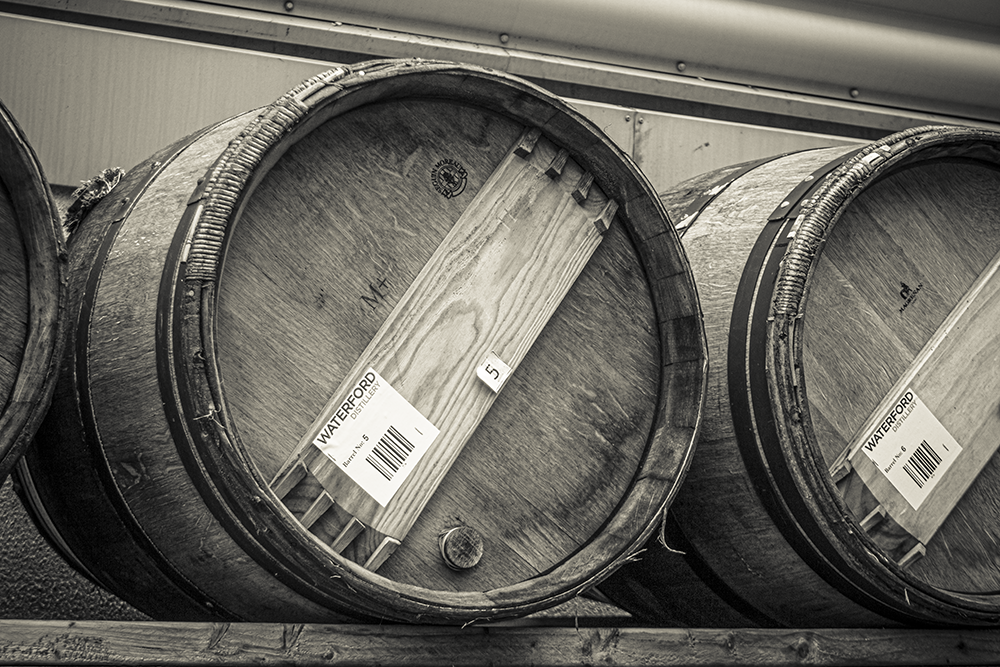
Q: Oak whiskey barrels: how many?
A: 3